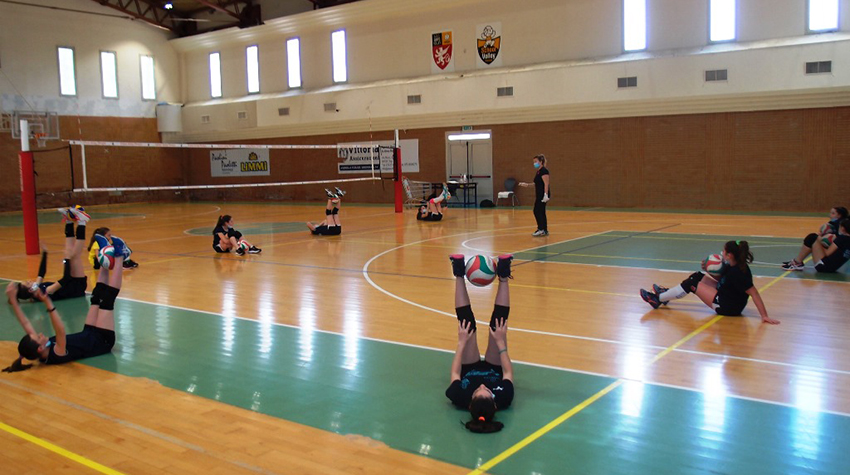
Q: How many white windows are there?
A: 10